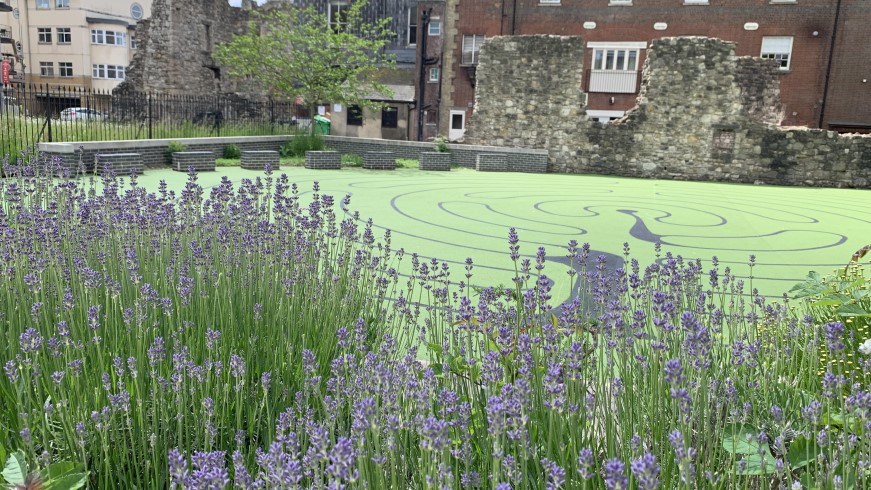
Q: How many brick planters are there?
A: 7